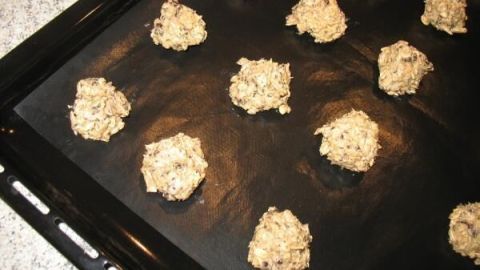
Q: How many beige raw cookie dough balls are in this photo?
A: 10